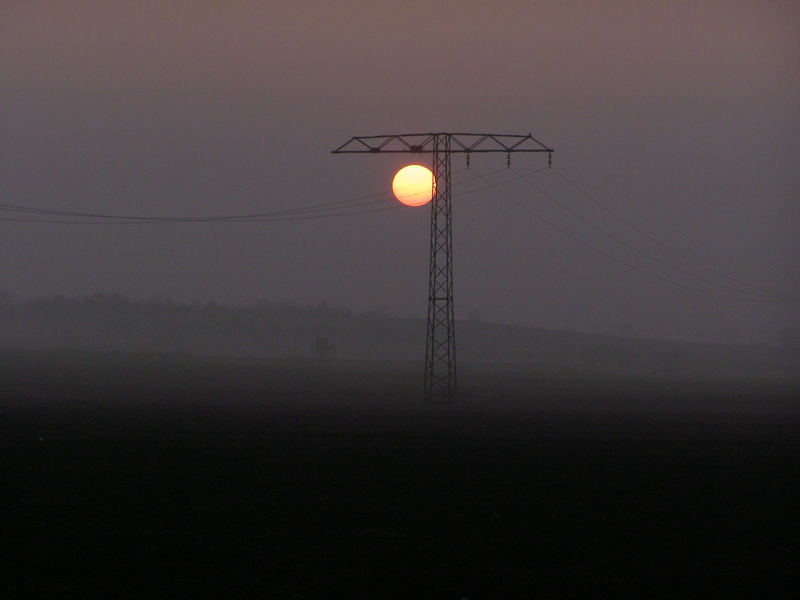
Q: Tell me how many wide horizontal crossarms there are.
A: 1